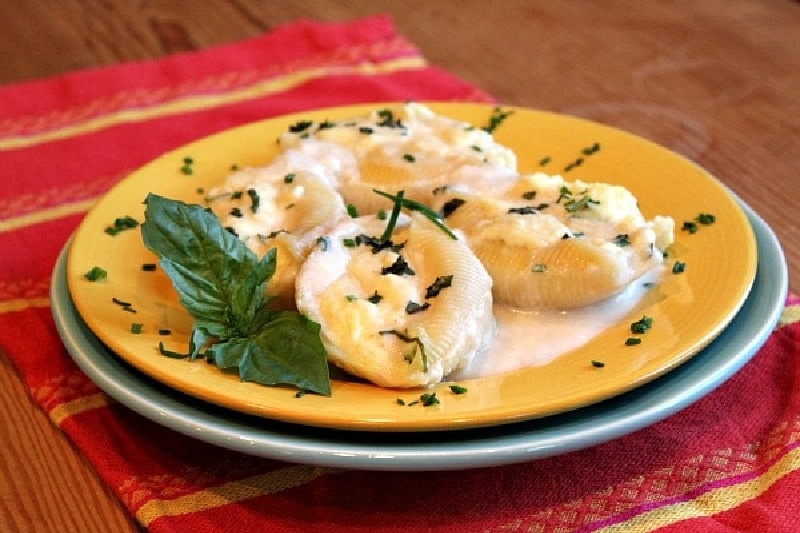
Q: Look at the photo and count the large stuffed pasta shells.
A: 4